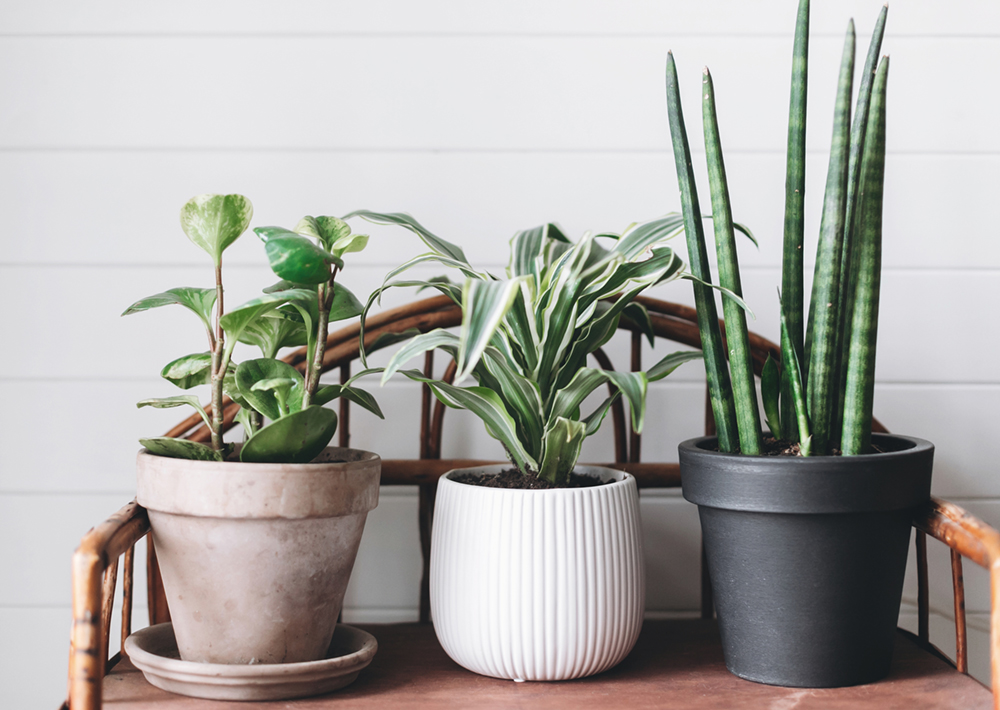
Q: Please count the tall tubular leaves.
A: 6